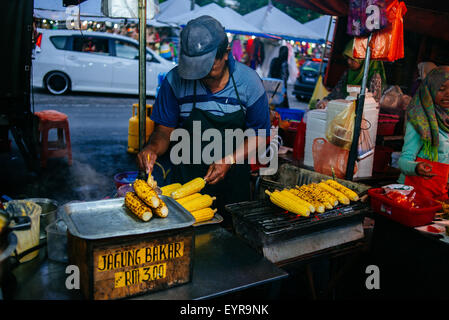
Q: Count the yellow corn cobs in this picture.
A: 15